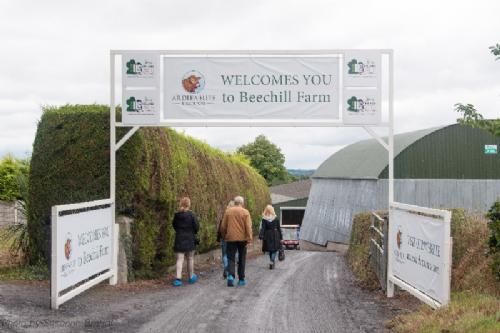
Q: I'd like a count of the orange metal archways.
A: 0